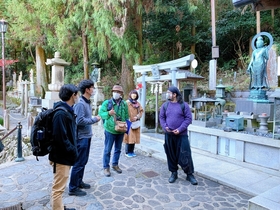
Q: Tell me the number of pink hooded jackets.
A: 0